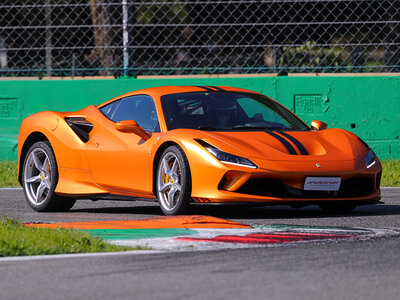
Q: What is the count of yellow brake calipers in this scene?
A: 1